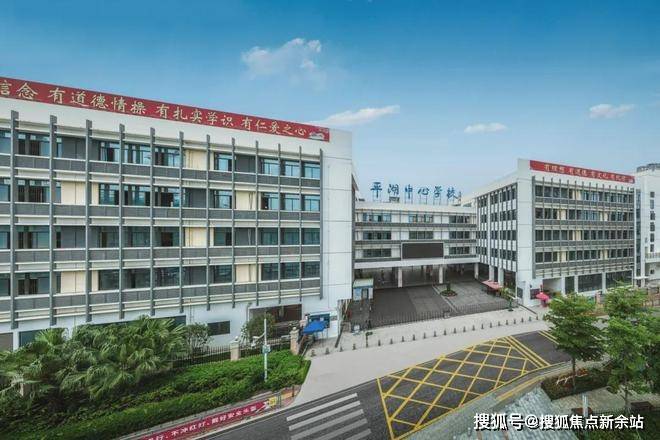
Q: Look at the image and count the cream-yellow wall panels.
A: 12